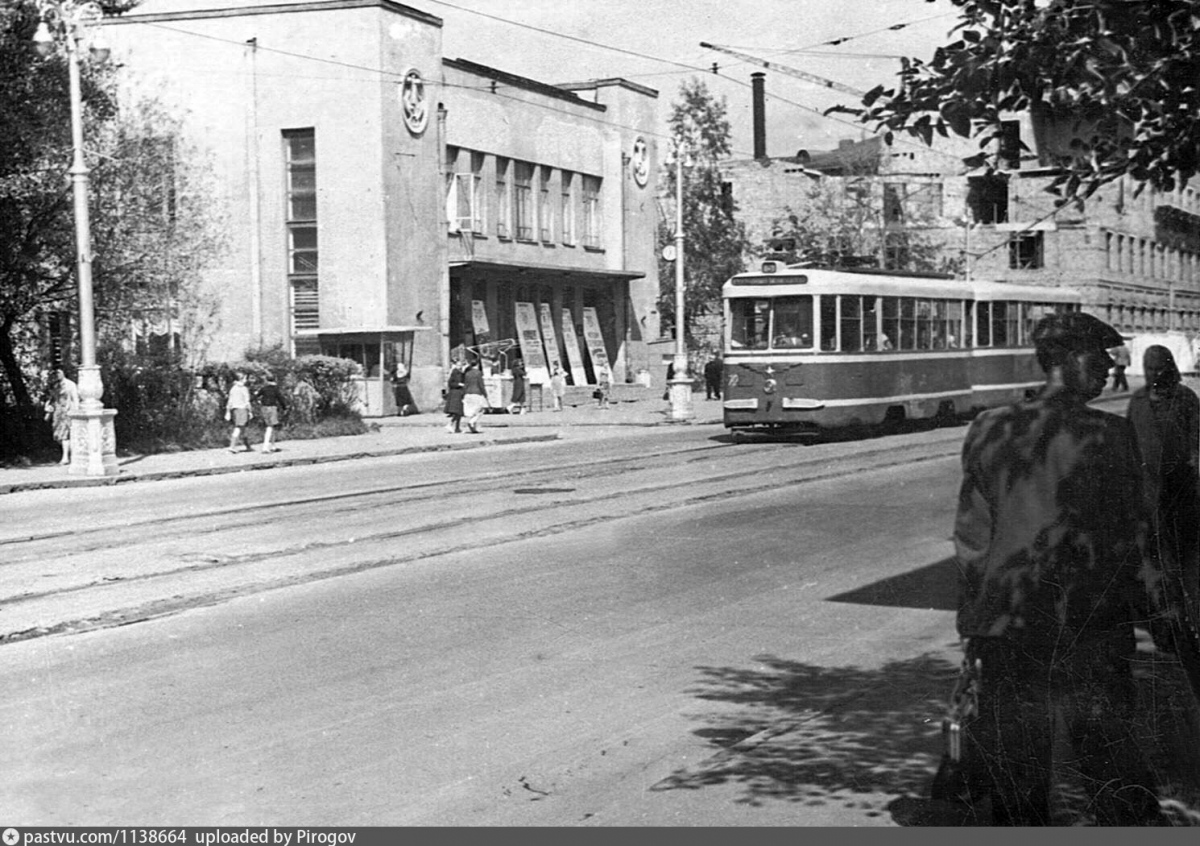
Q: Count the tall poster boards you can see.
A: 5